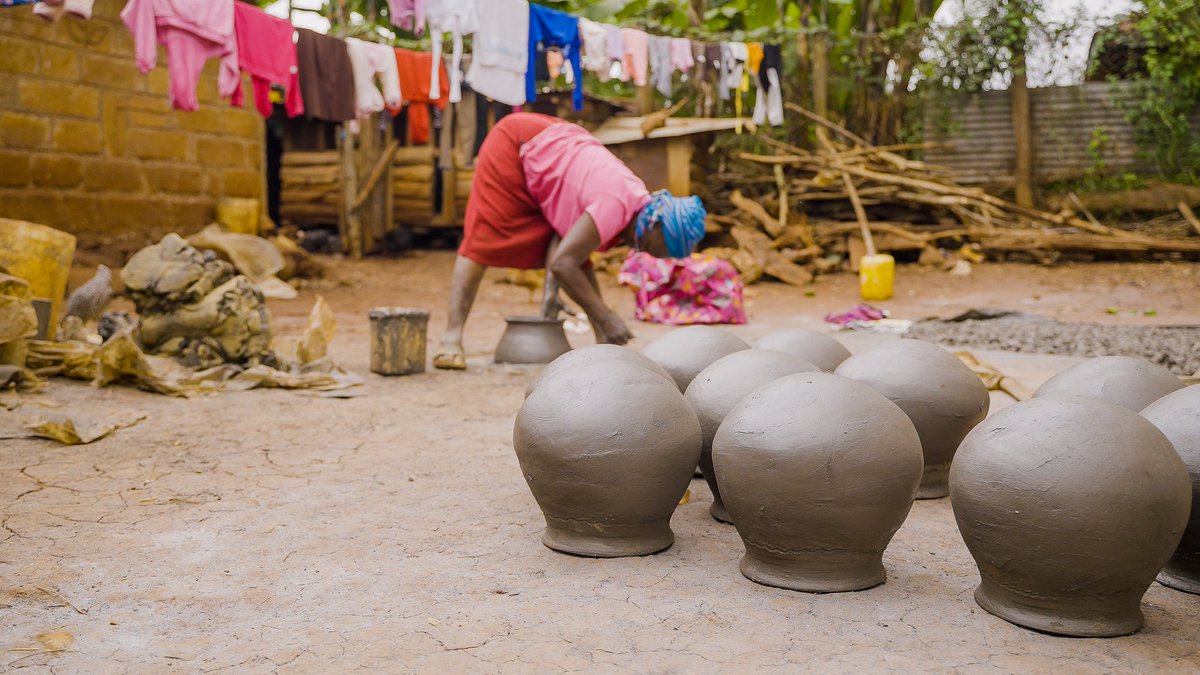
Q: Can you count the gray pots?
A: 11